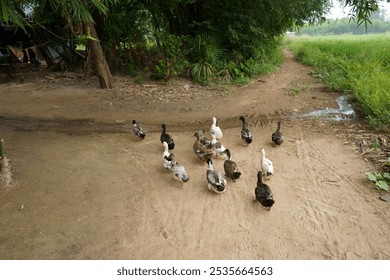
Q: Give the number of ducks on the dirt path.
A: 14